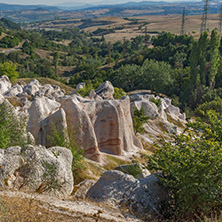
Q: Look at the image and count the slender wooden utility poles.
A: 3